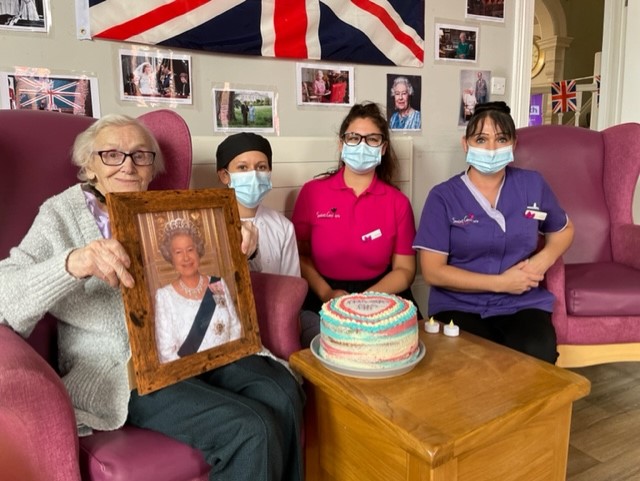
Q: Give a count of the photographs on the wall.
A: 9